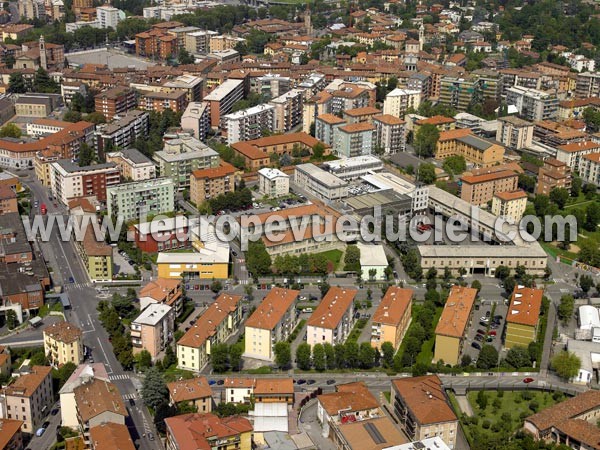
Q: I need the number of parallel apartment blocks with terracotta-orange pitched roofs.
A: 6